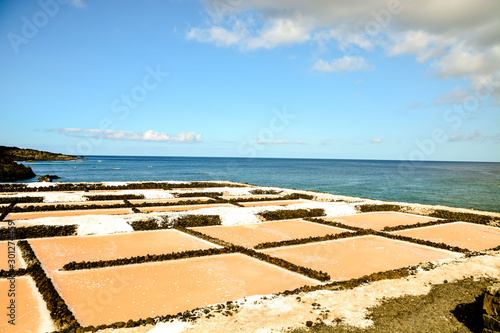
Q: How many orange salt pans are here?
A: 14